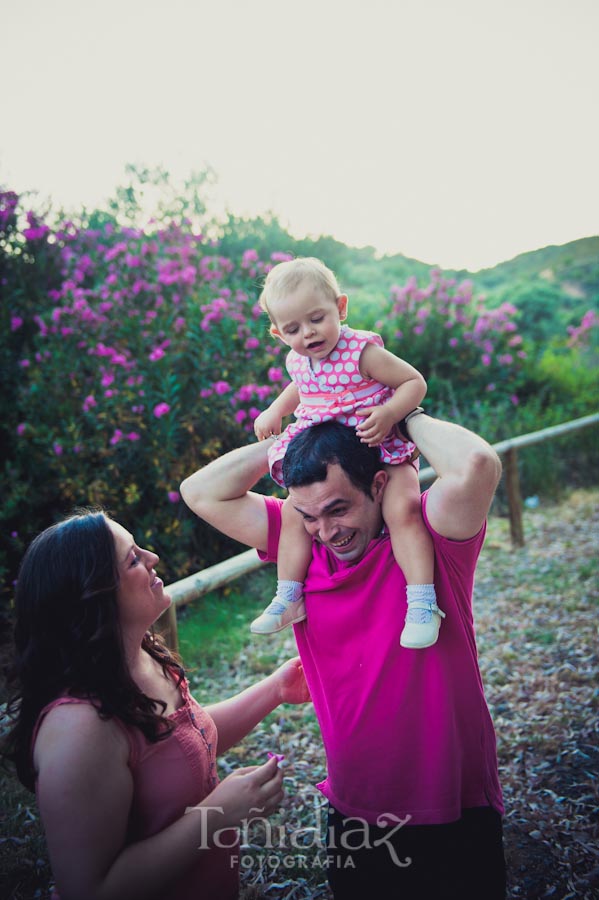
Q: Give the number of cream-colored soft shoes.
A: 2